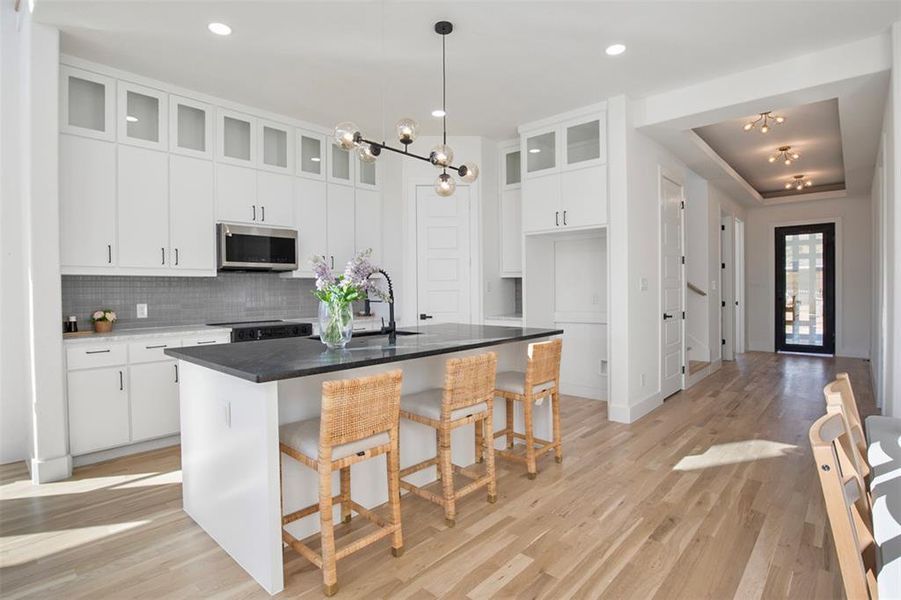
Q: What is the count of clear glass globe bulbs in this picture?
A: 6